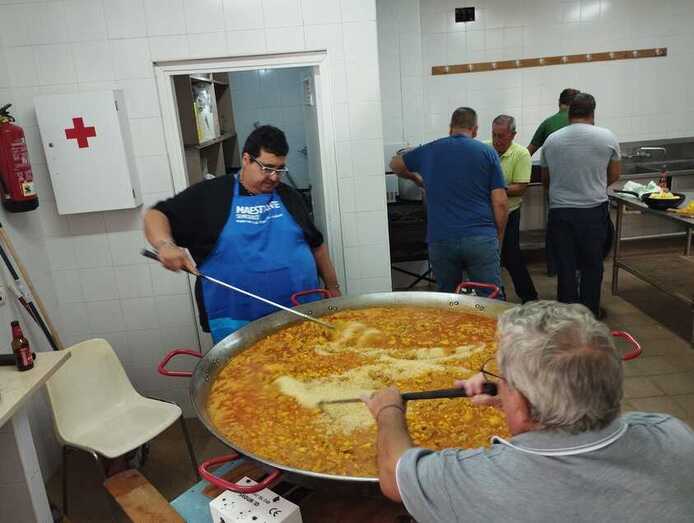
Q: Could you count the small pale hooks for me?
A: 10